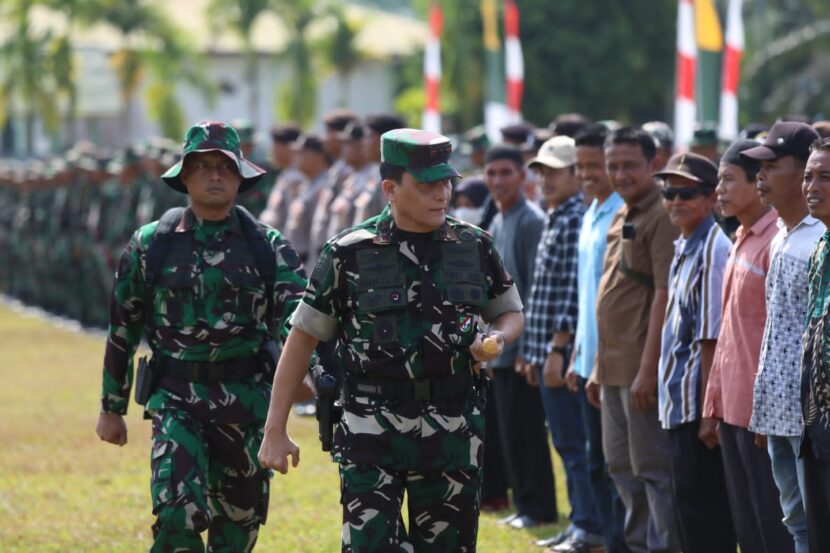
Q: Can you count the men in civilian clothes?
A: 8